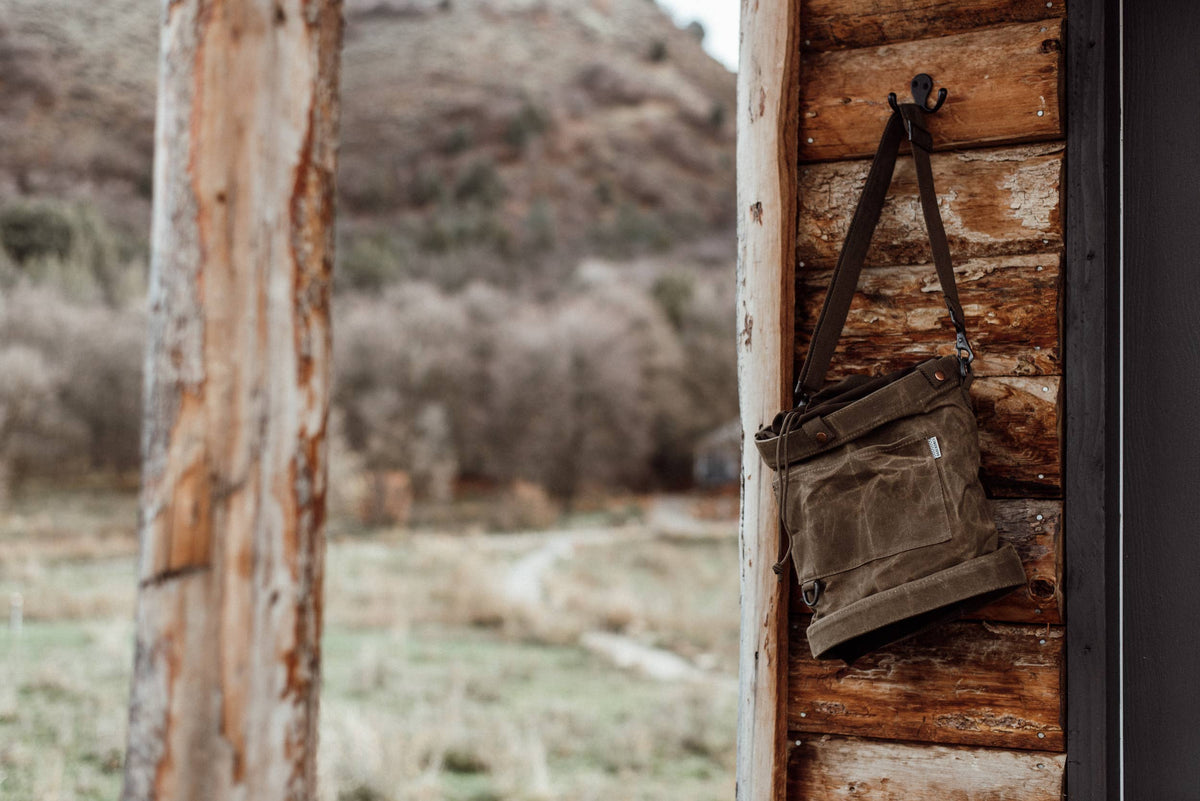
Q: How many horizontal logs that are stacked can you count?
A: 8